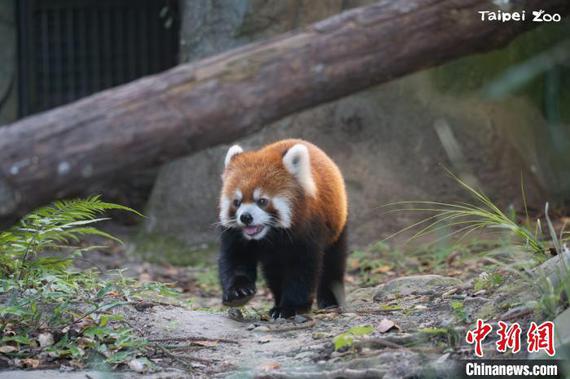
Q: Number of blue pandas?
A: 0